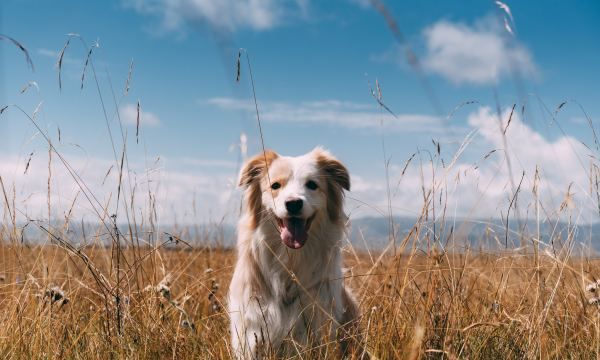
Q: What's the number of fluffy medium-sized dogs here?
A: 1